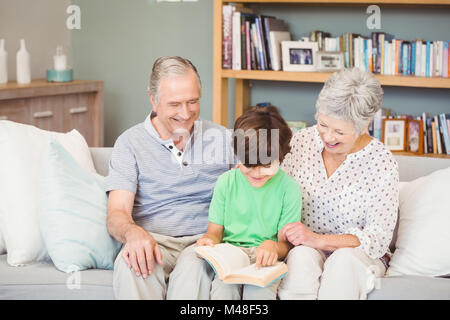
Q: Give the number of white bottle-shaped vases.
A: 2